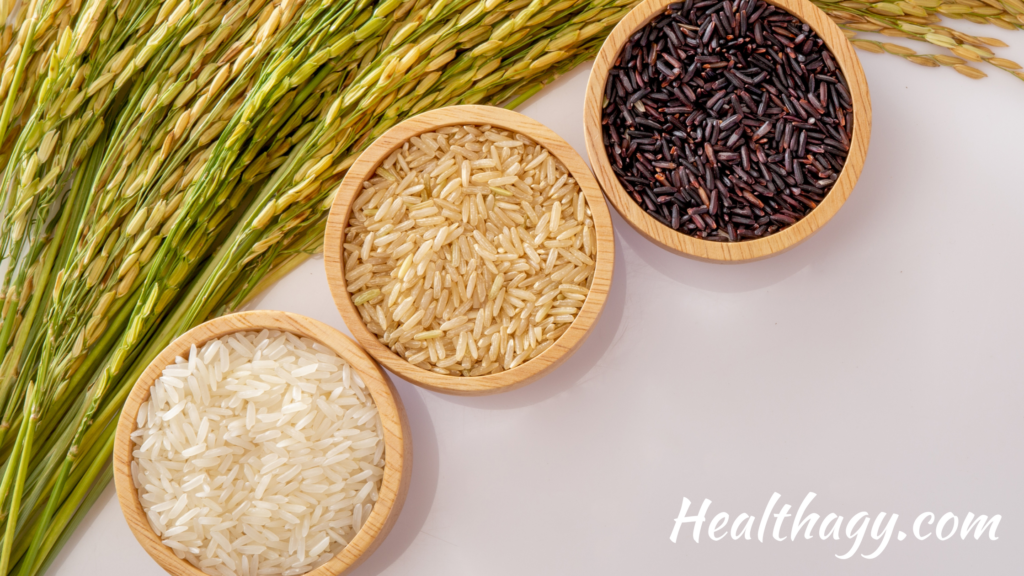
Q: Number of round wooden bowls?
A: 3